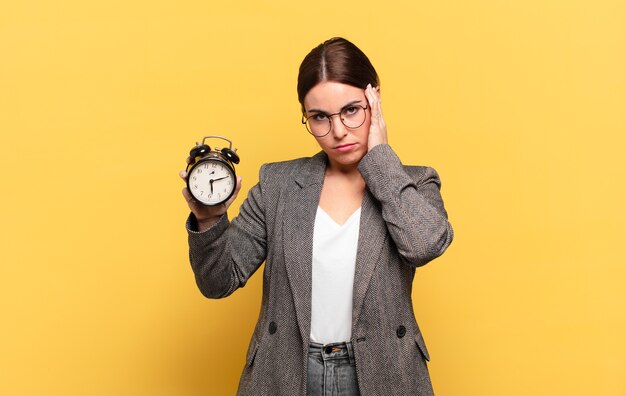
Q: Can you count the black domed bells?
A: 2